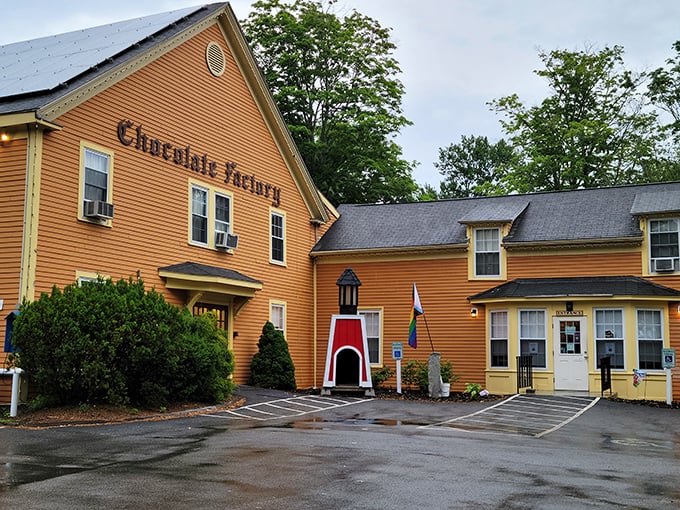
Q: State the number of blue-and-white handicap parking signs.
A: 2